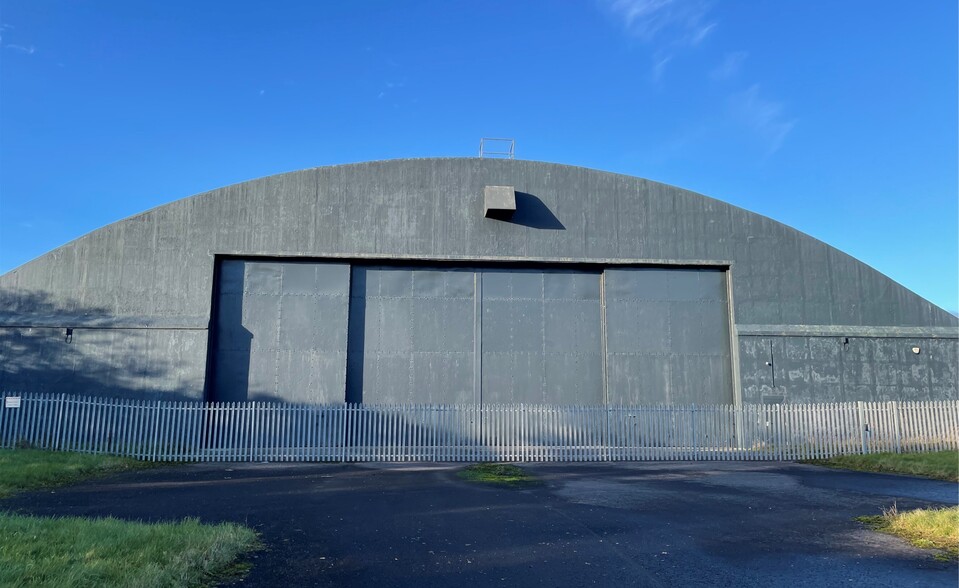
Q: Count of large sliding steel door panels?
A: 4